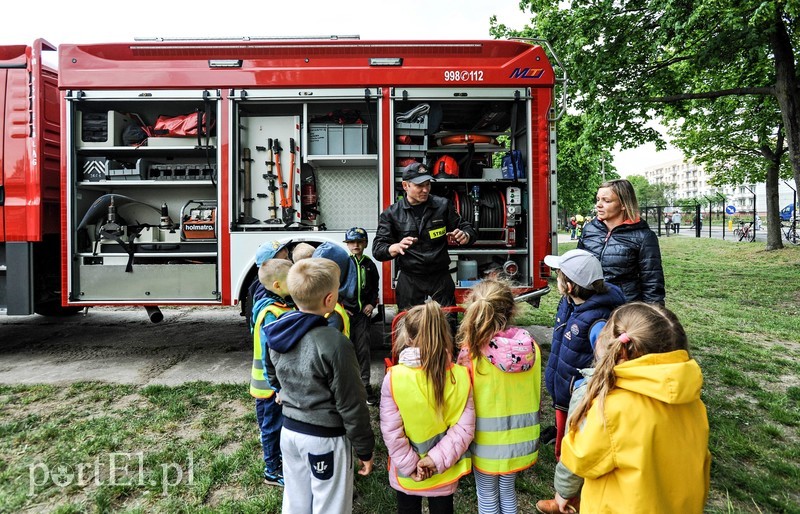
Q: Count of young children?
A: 11